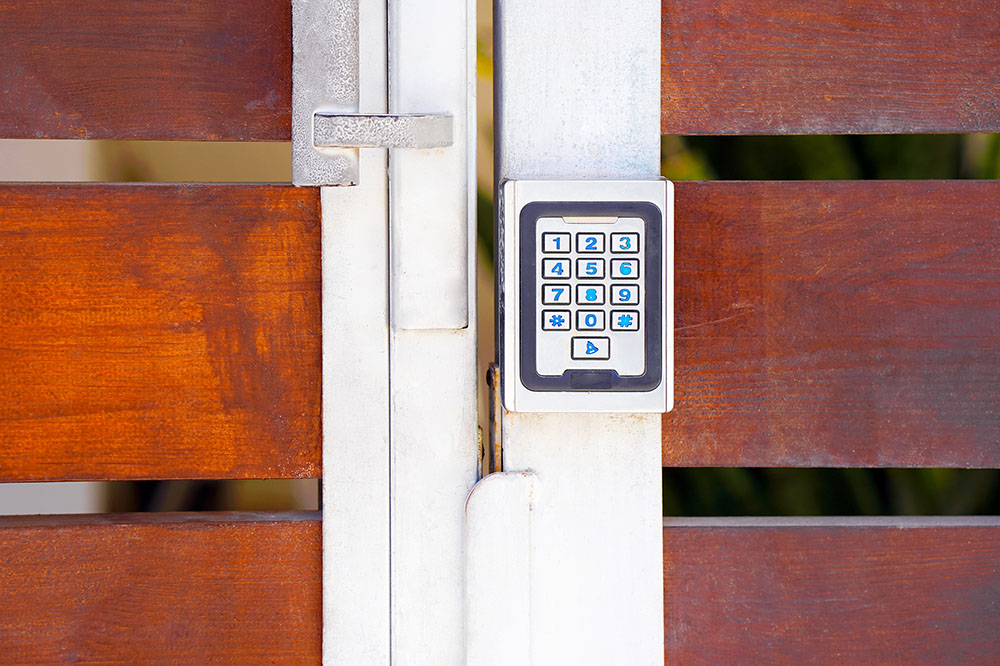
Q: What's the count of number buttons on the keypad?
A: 10